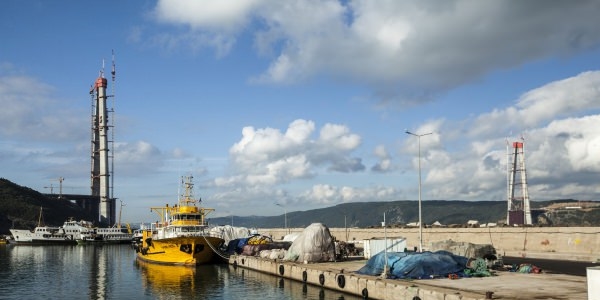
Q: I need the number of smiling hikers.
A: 0